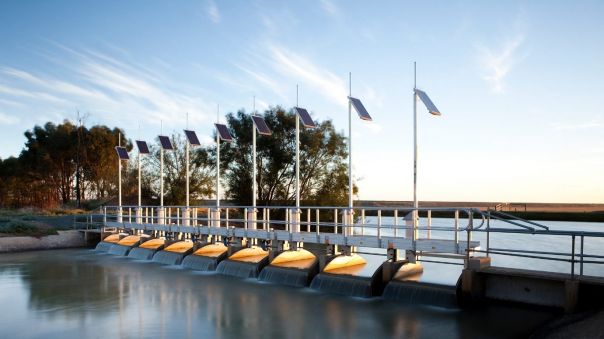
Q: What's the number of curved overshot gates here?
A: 9